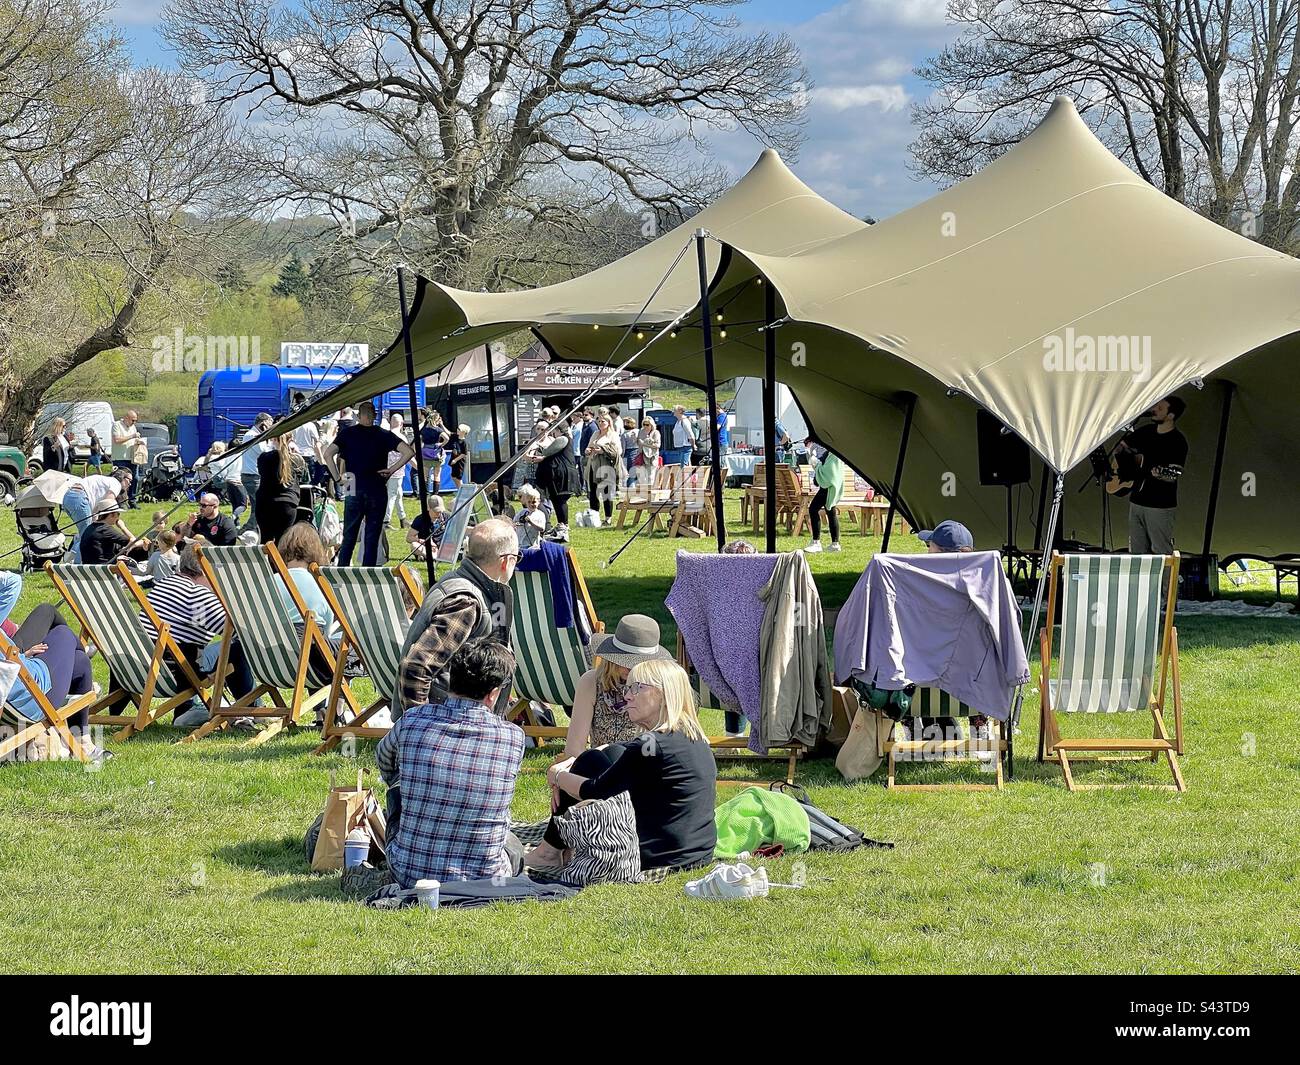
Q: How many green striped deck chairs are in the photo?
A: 8